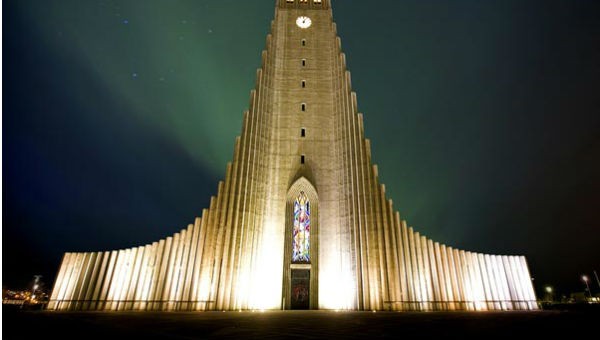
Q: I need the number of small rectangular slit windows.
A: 6